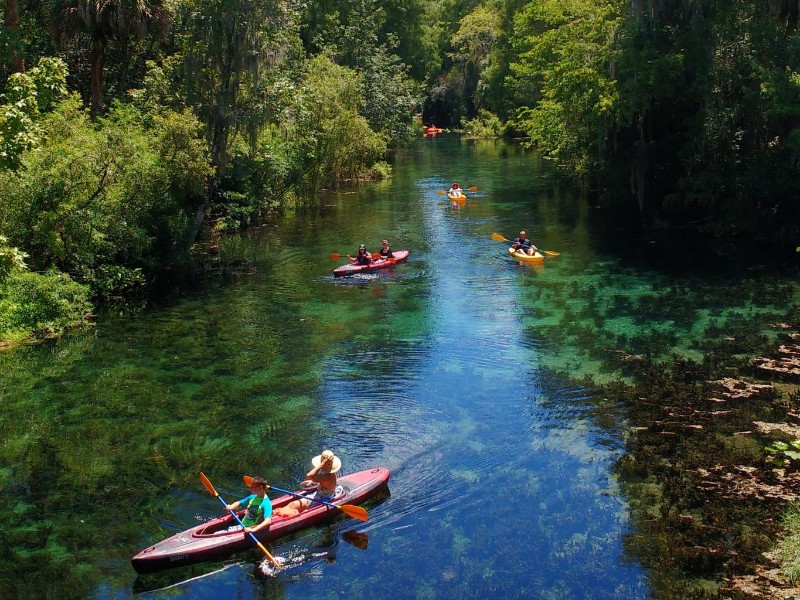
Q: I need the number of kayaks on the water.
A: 5